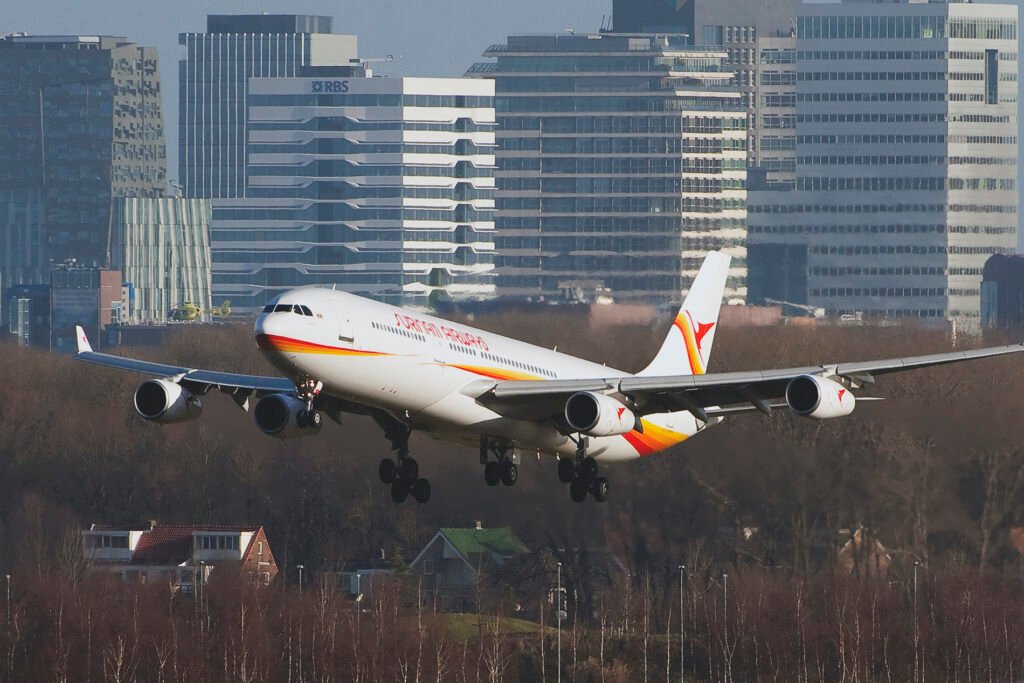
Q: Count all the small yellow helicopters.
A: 1